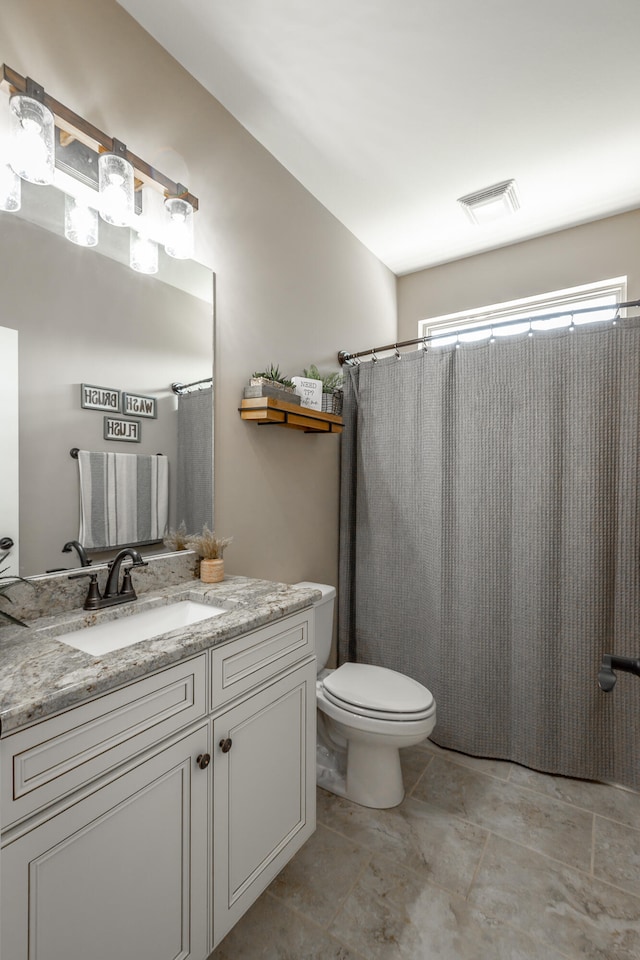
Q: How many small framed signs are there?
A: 3